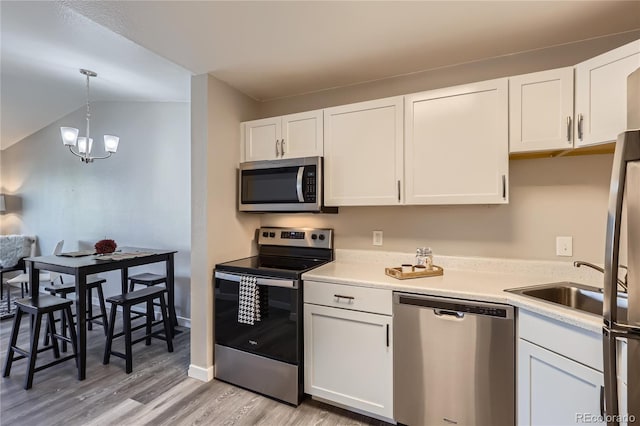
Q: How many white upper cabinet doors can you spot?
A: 6